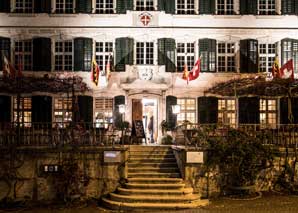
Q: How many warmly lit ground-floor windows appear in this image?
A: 6